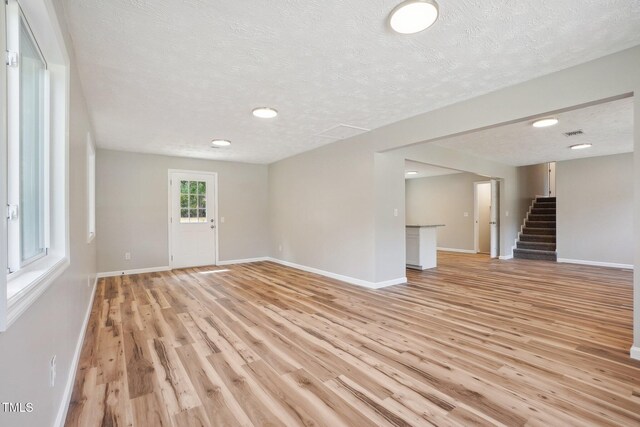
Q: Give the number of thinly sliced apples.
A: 0